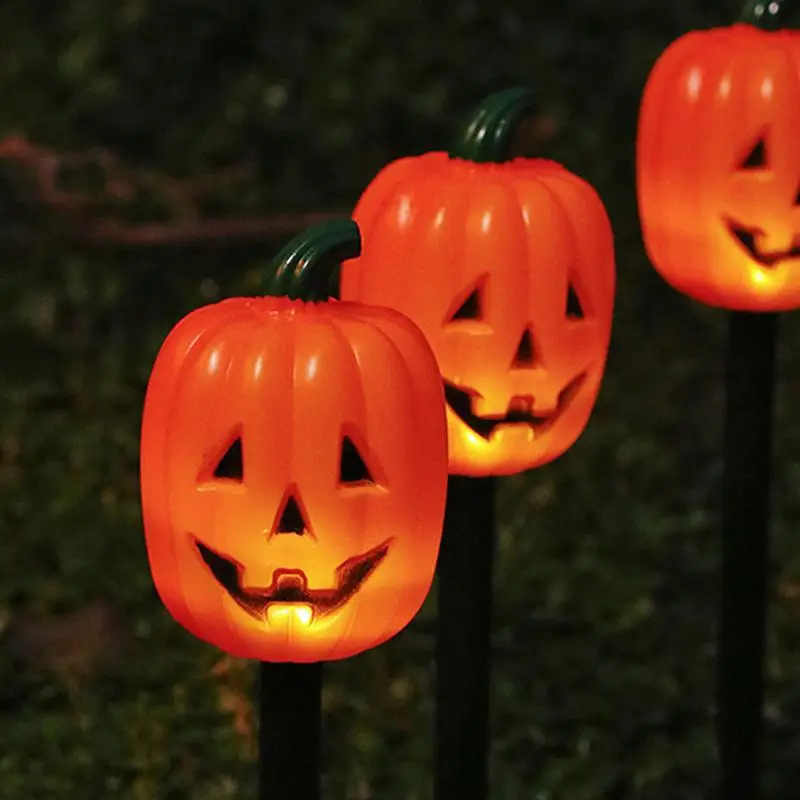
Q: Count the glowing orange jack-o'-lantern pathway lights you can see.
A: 3